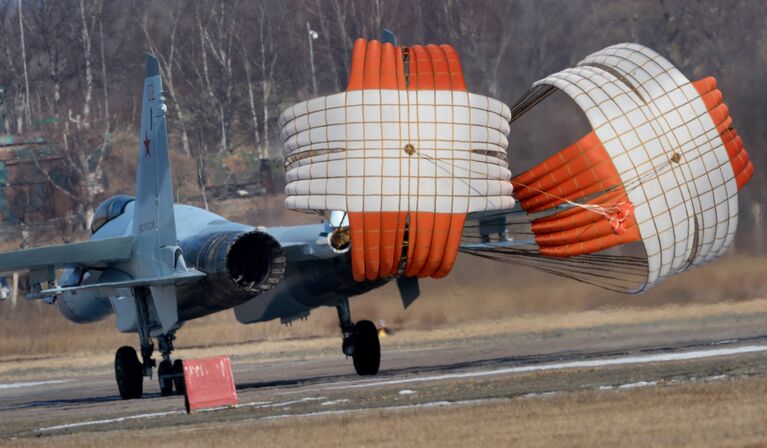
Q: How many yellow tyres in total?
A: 0